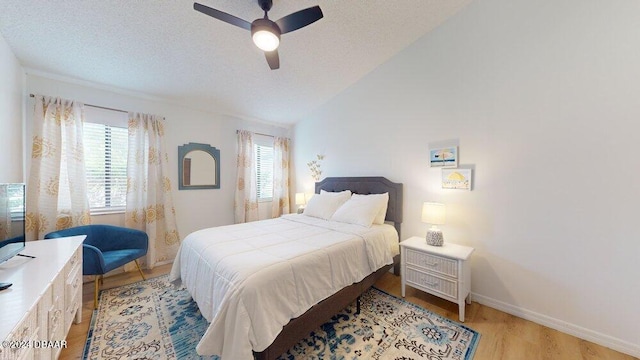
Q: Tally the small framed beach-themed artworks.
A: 2